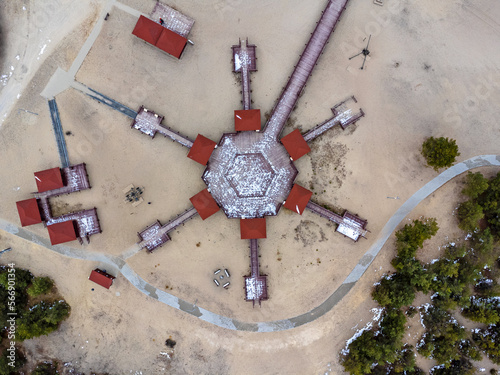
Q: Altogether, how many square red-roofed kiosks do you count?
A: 9